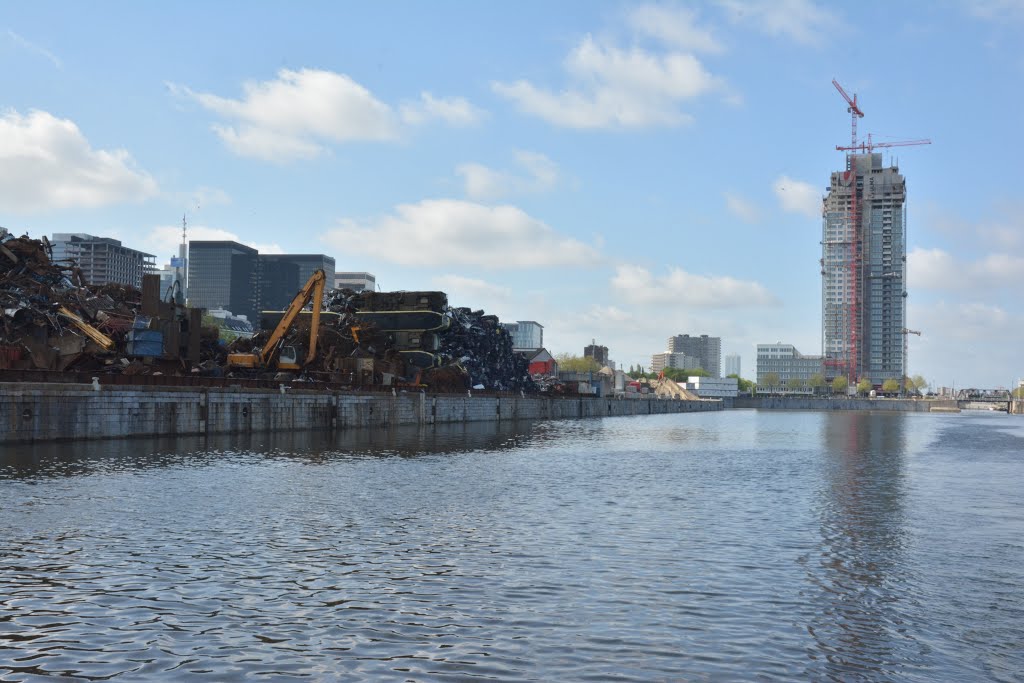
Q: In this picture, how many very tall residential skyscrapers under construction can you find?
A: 1